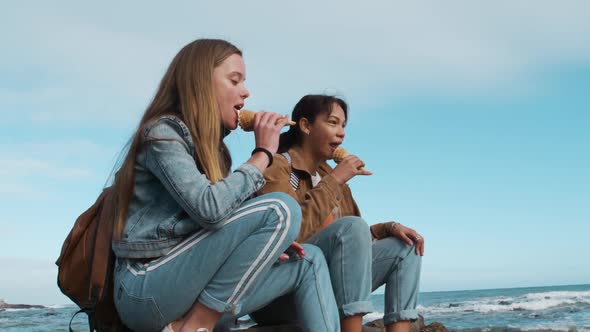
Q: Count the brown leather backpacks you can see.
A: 1